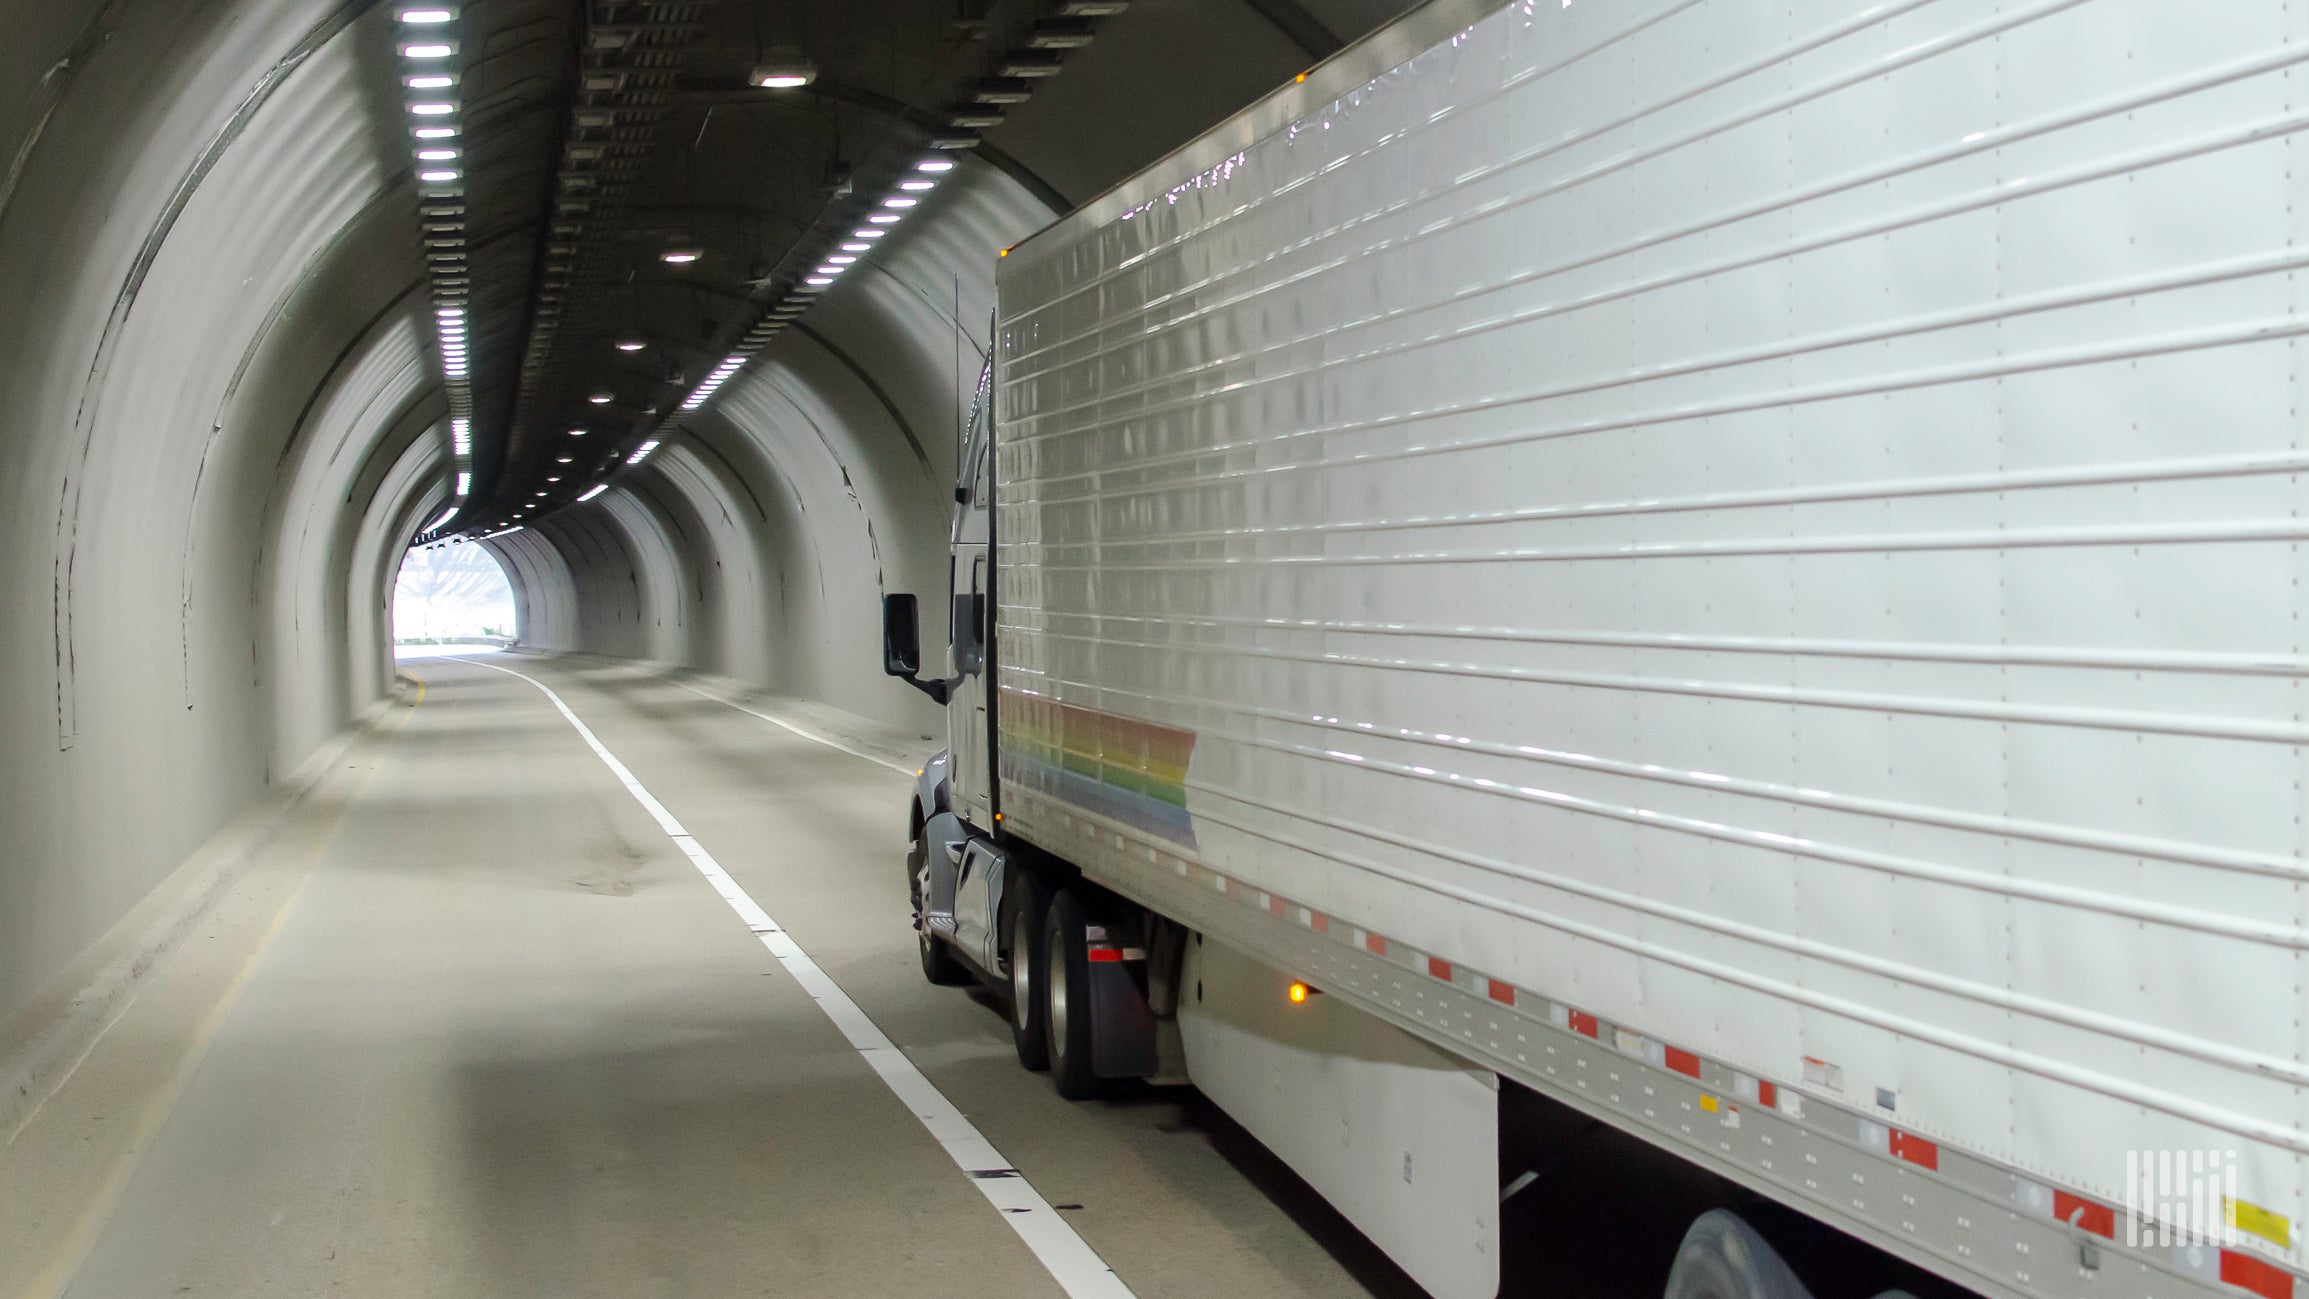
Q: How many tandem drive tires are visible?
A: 2